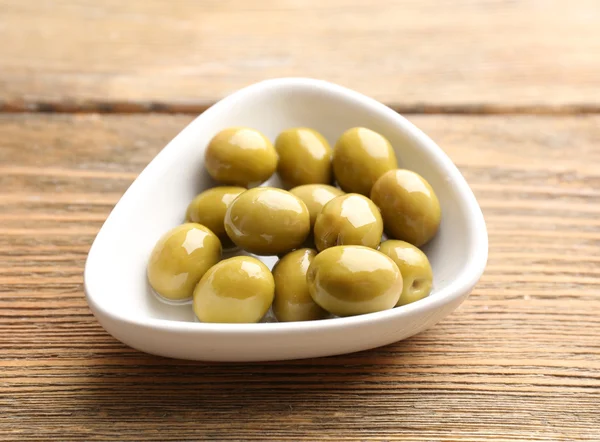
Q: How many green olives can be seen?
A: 13